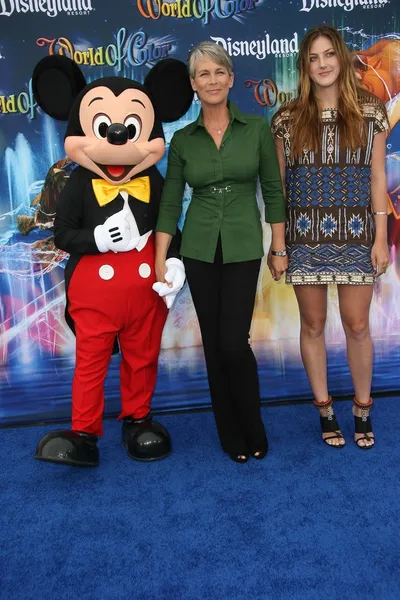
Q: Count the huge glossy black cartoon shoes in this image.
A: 2